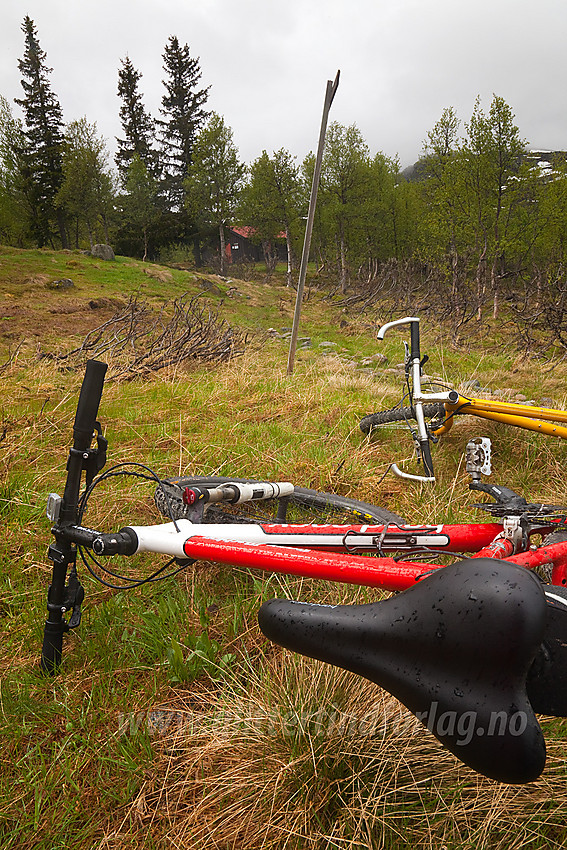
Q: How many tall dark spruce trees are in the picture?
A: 3